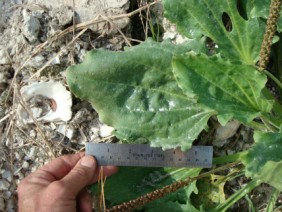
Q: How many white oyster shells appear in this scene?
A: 1